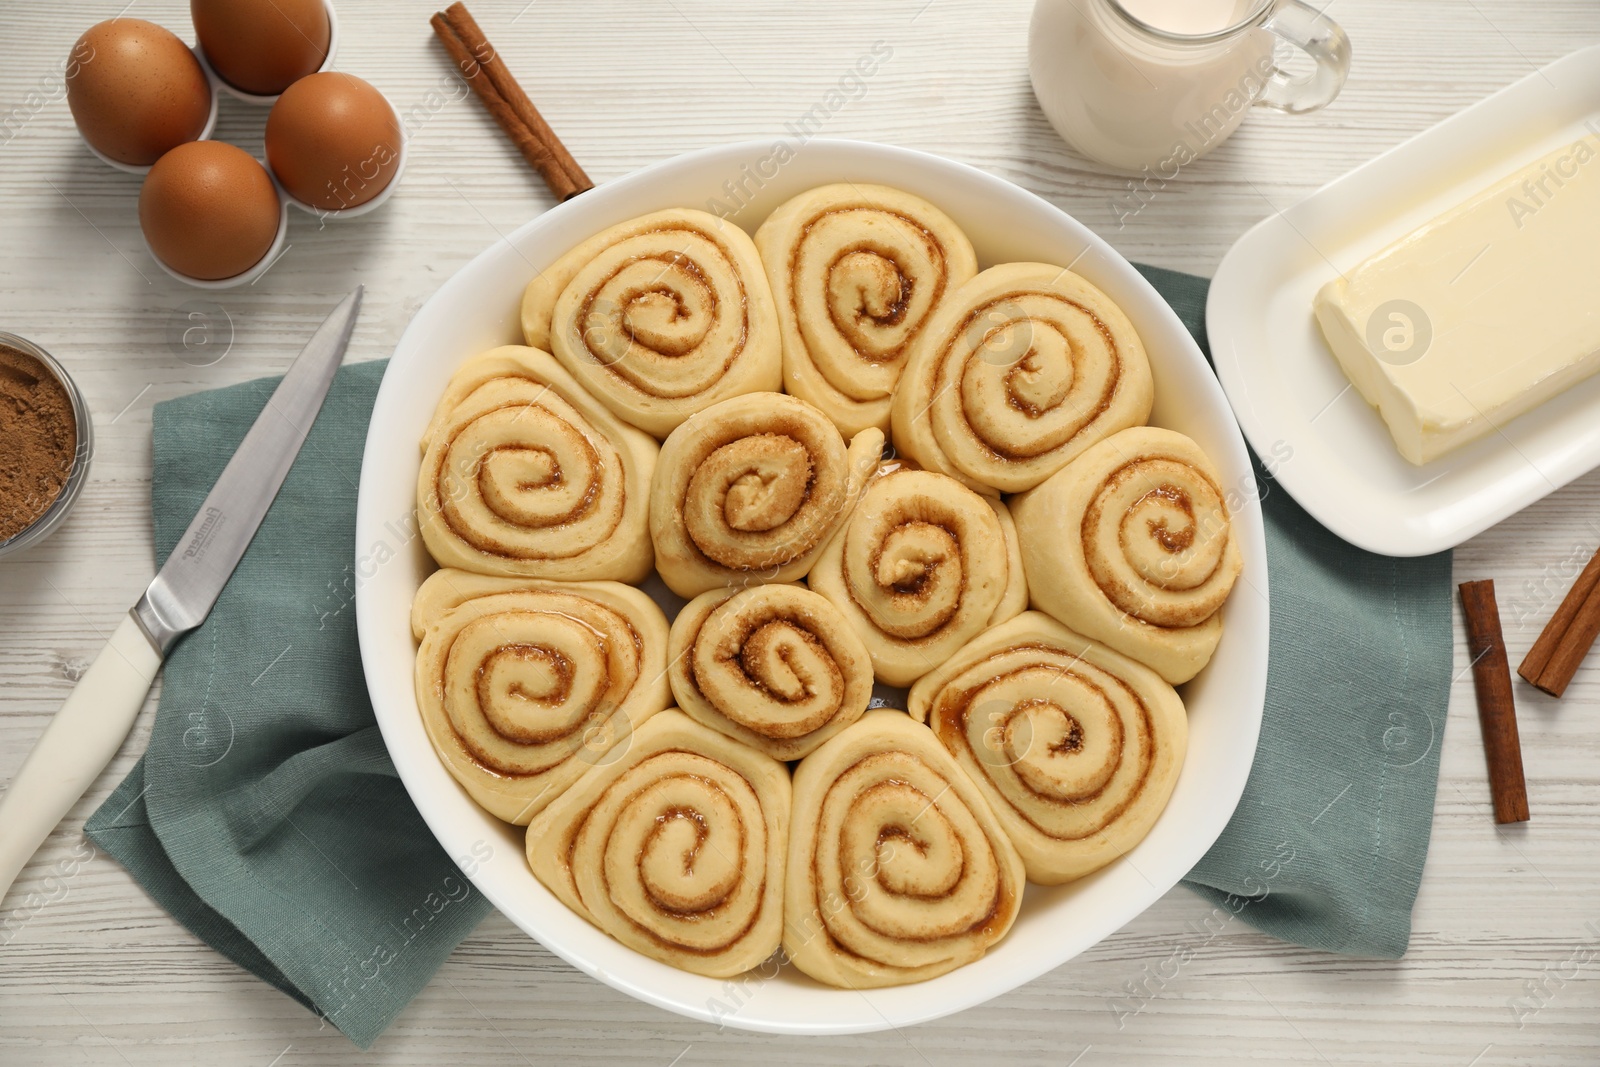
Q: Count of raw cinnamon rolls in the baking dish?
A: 12